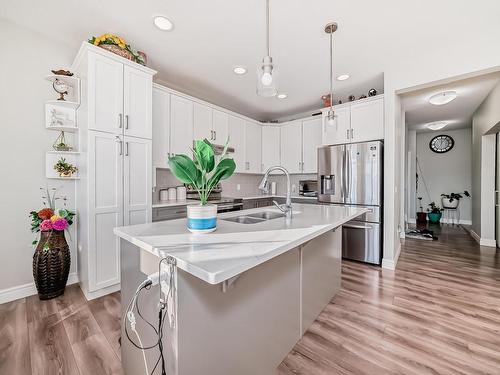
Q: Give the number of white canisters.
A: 3